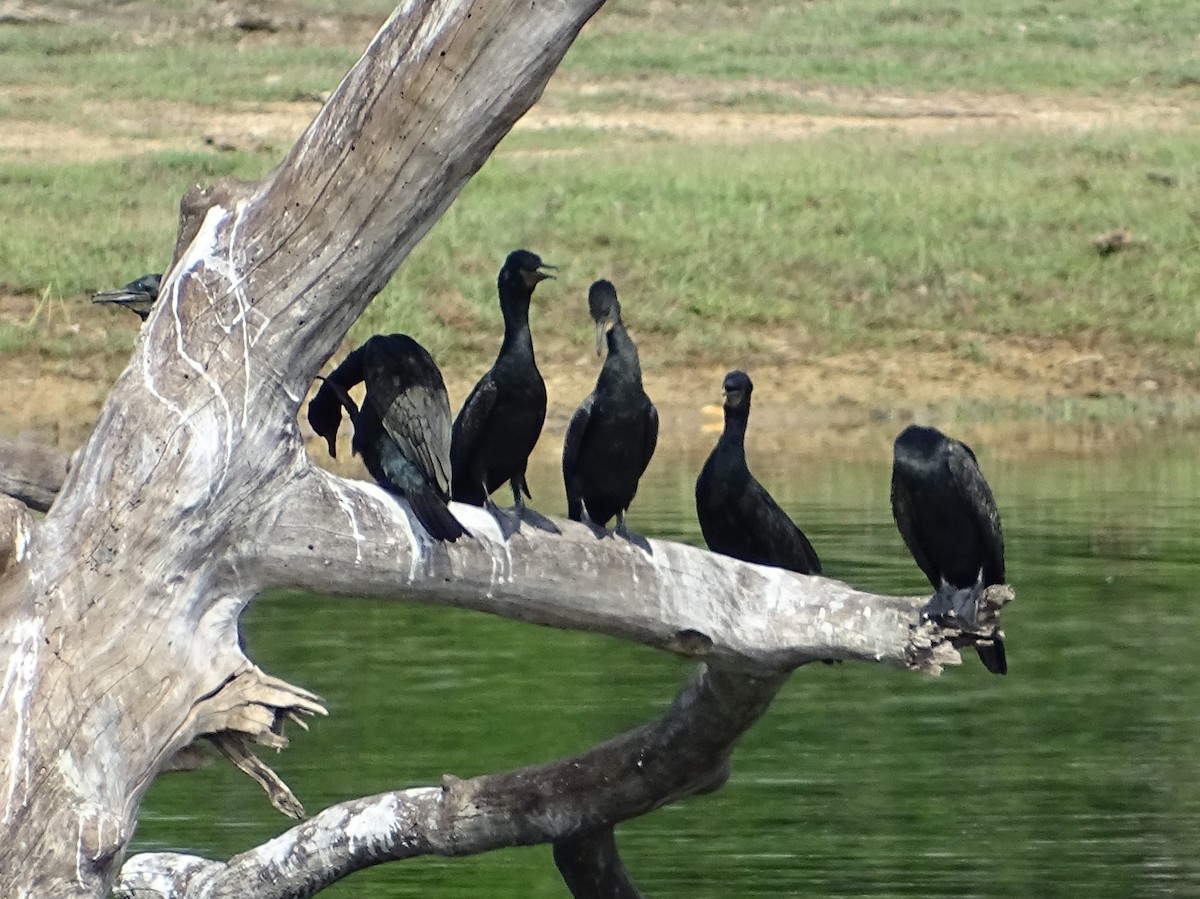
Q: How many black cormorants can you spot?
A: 6